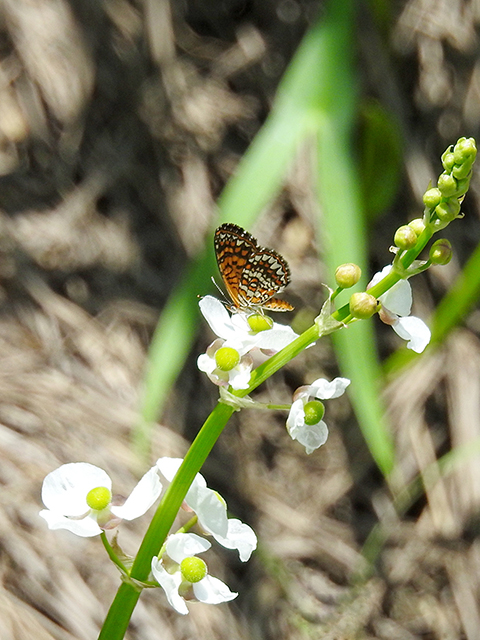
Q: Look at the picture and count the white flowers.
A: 7